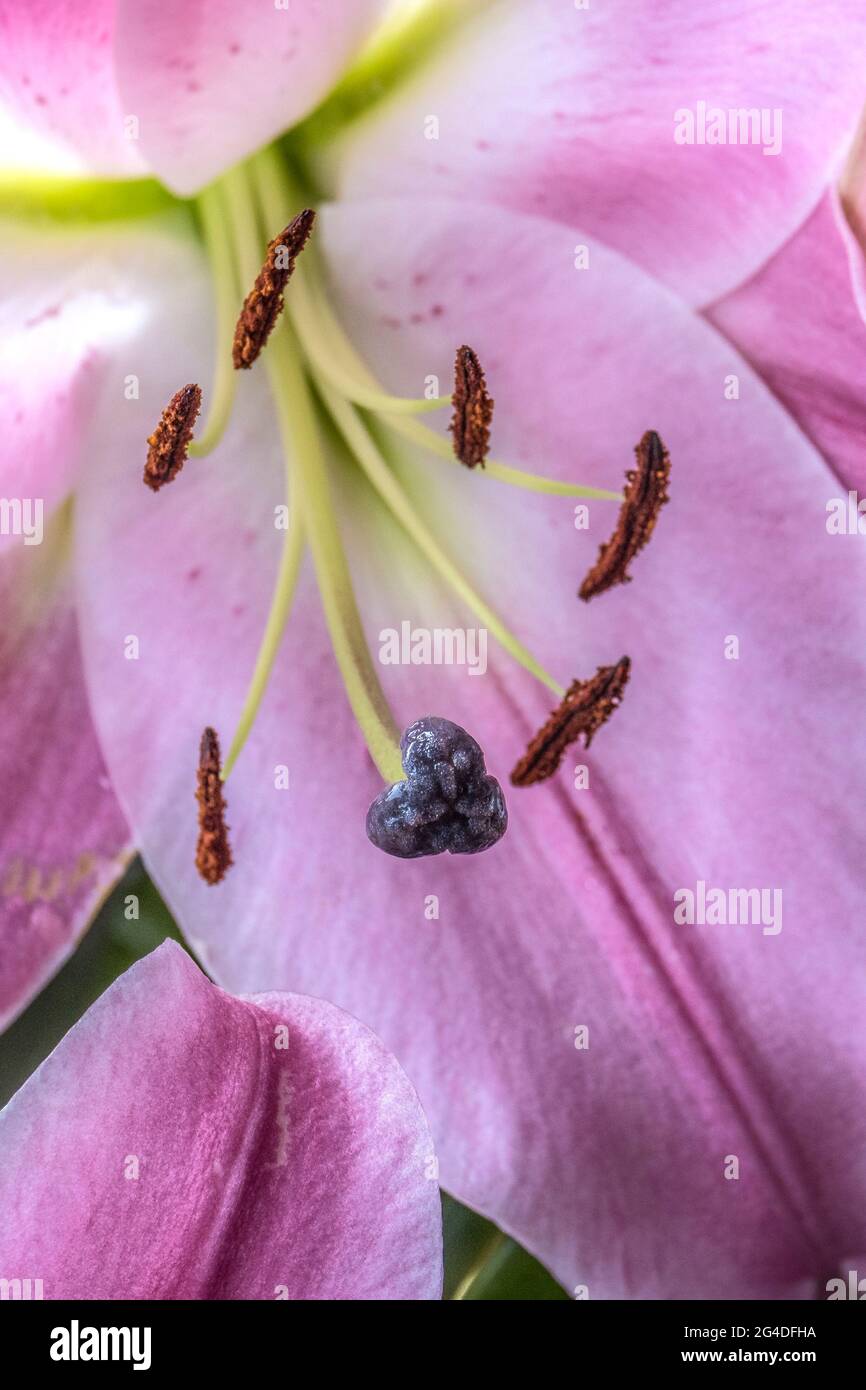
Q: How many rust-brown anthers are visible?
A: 6